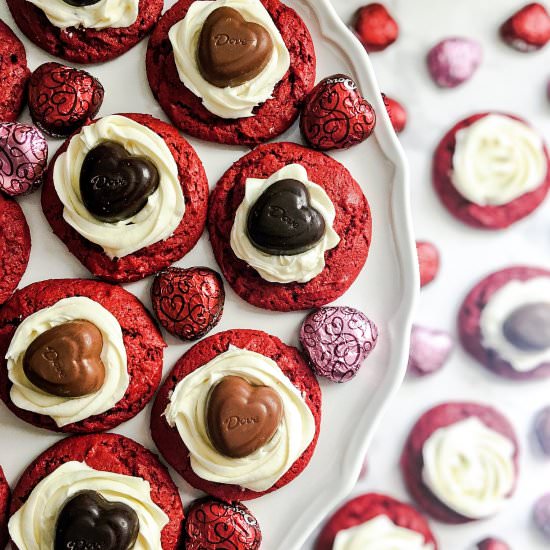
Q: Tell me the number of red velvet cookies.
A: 14